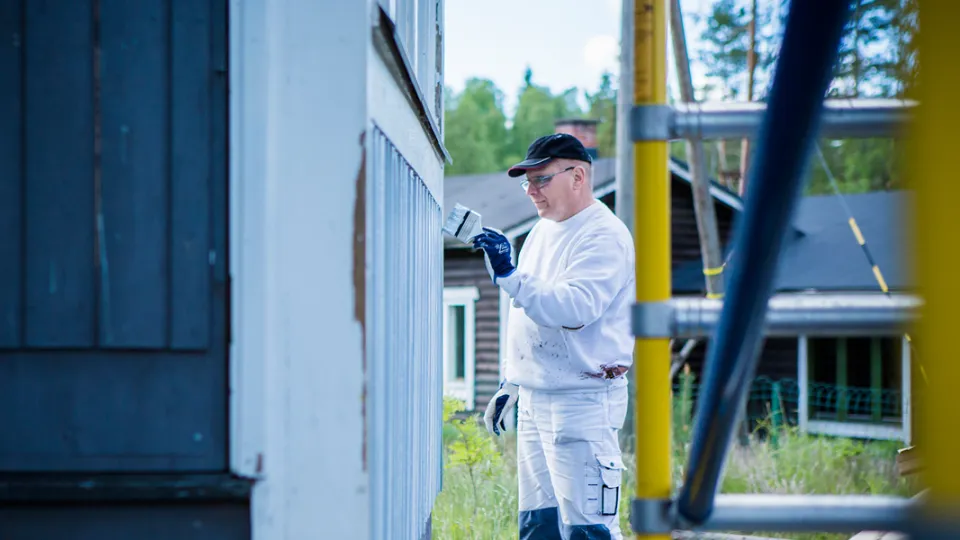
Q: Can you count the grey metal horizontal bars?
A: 3